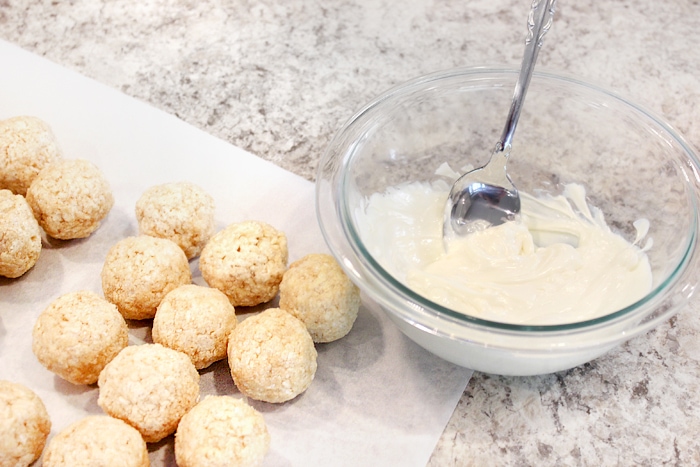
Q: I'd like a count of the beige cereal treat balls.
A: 14